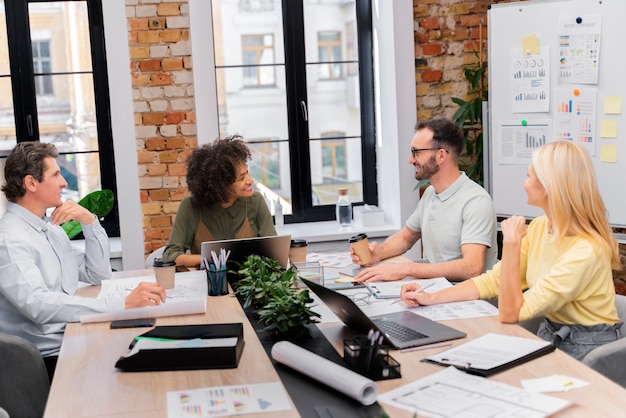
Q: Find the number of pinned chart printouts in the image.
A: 4